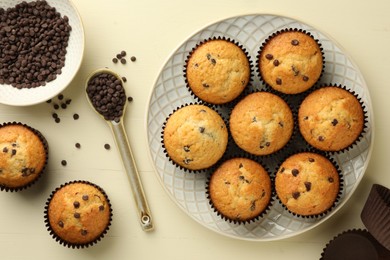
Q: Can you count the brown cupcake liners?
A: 11